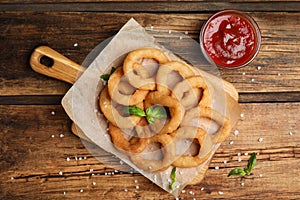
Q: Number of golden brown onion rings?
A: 10